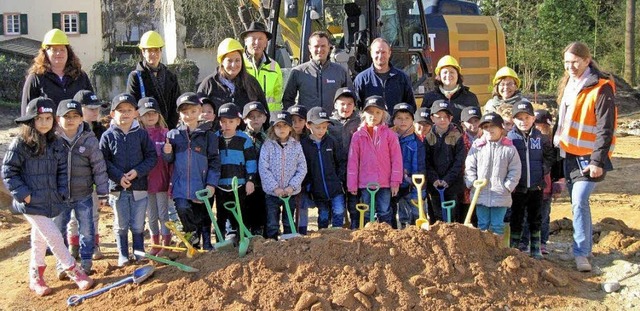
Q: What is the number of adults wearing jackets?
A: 9